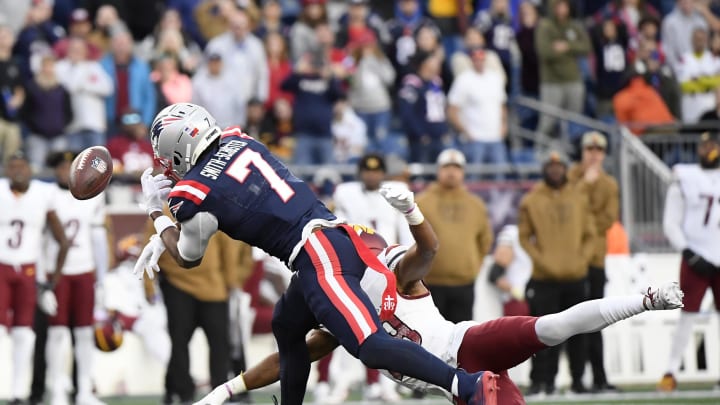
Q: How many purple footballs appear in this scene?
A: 0